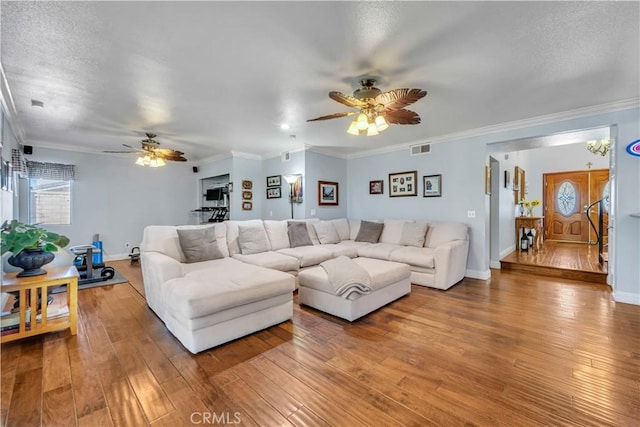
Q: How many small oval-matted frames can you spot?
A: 3